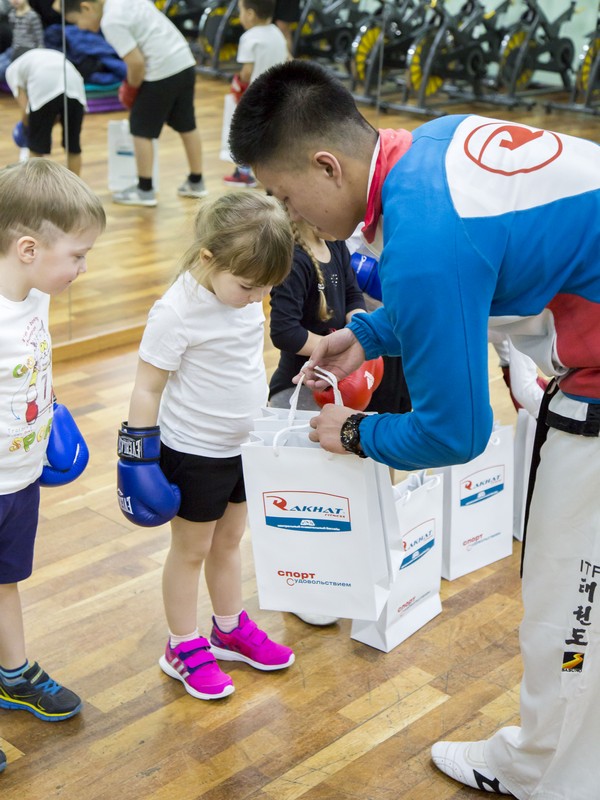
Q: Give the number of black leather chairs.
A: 0